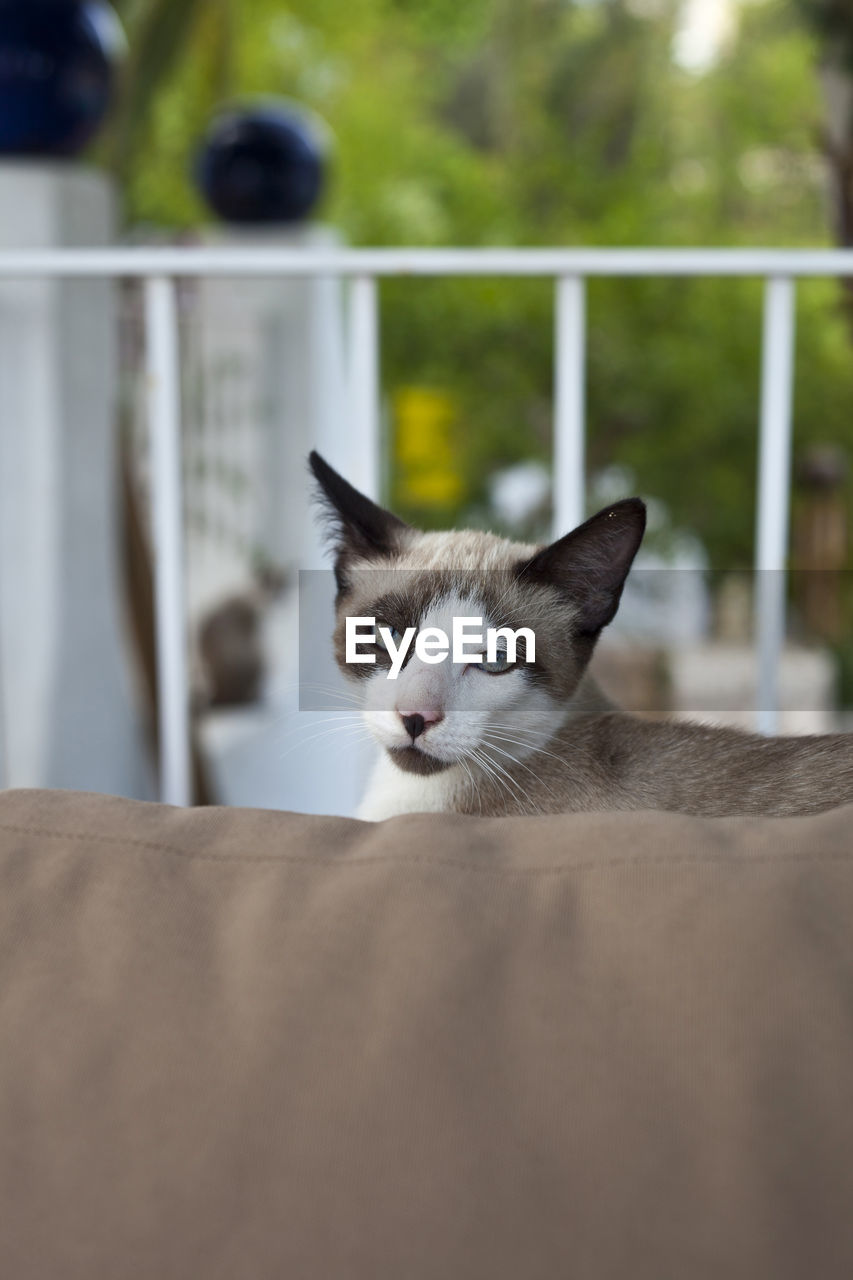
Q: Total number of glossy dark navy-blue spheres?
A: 2